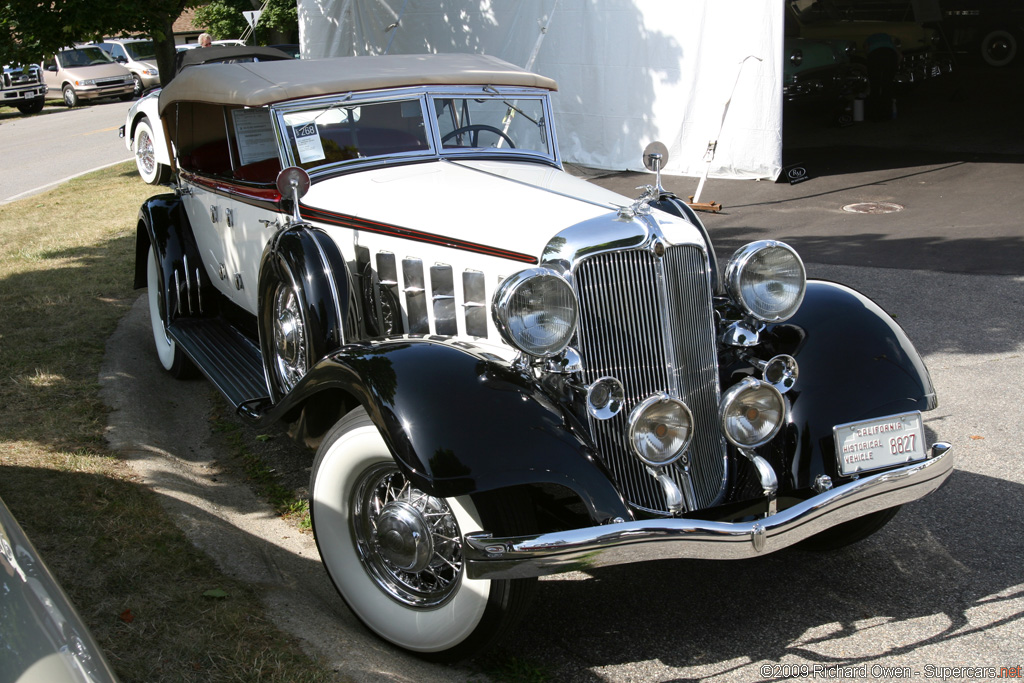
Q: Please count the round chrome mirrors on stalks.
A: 2